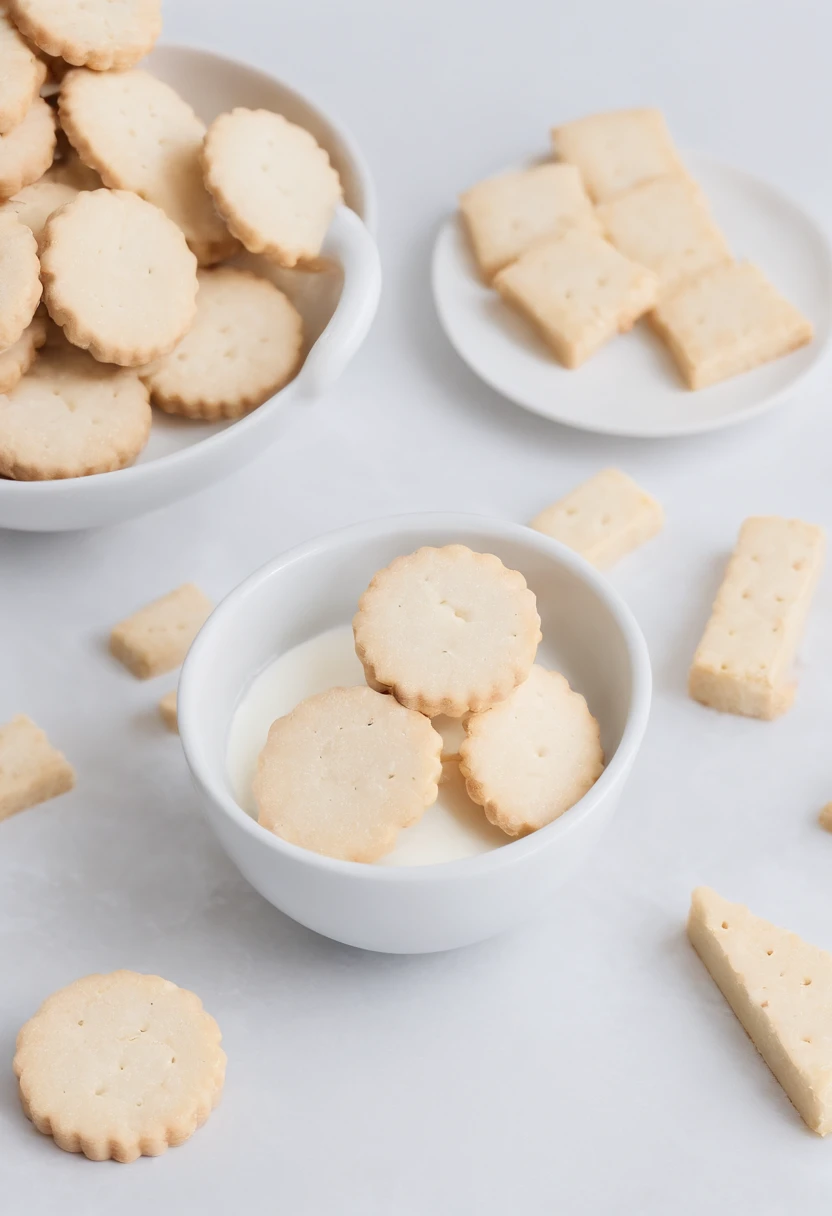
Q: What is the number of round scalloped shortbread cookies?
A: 15